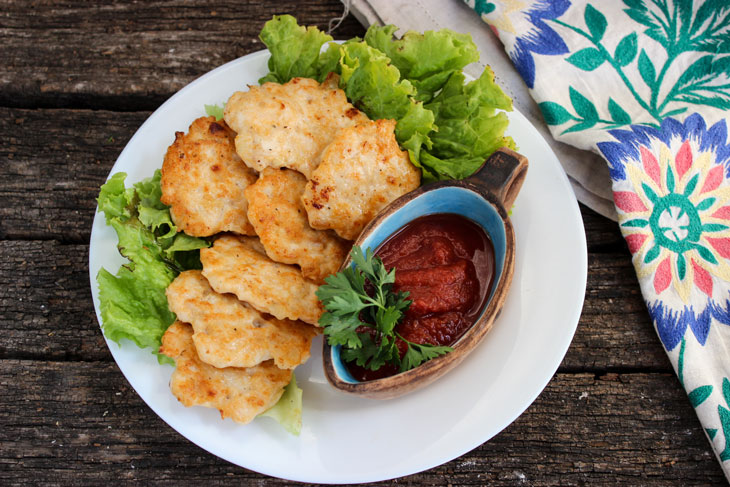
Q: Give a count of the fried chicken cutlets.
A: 7